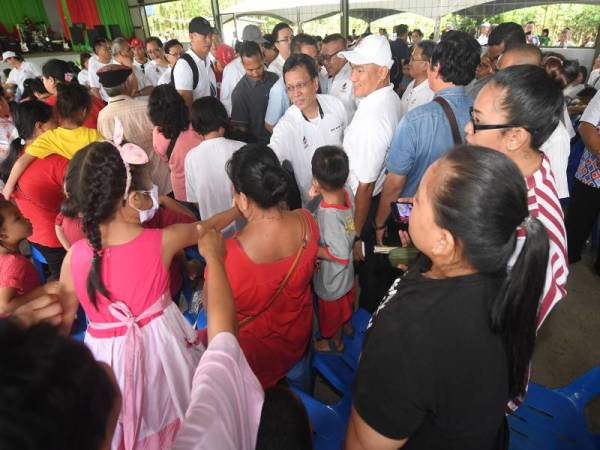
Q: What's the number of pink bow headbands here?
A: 1